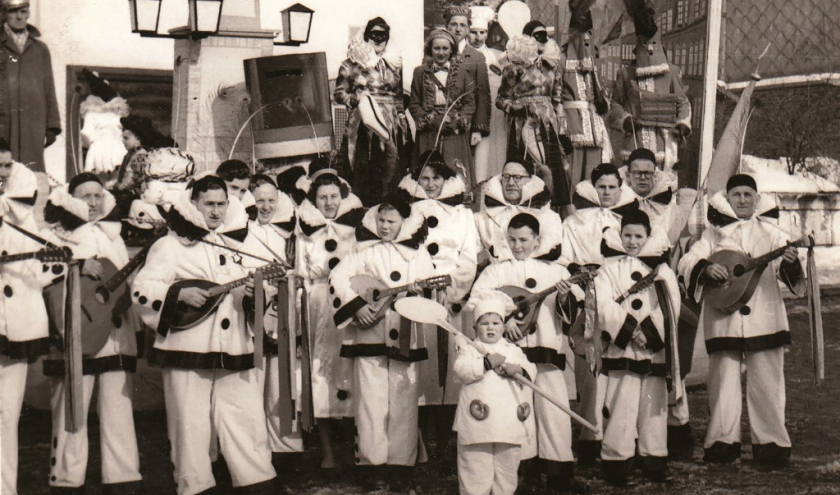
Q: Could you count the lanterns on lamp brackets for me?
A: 3